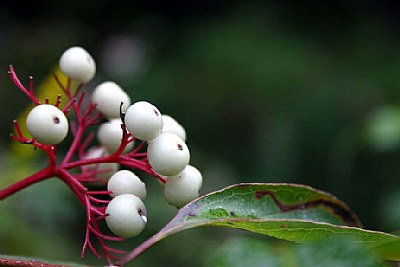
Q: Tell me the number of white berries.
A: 11